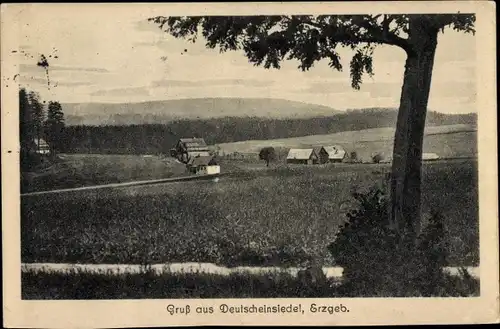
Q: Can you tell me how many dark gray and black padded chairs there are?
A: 0